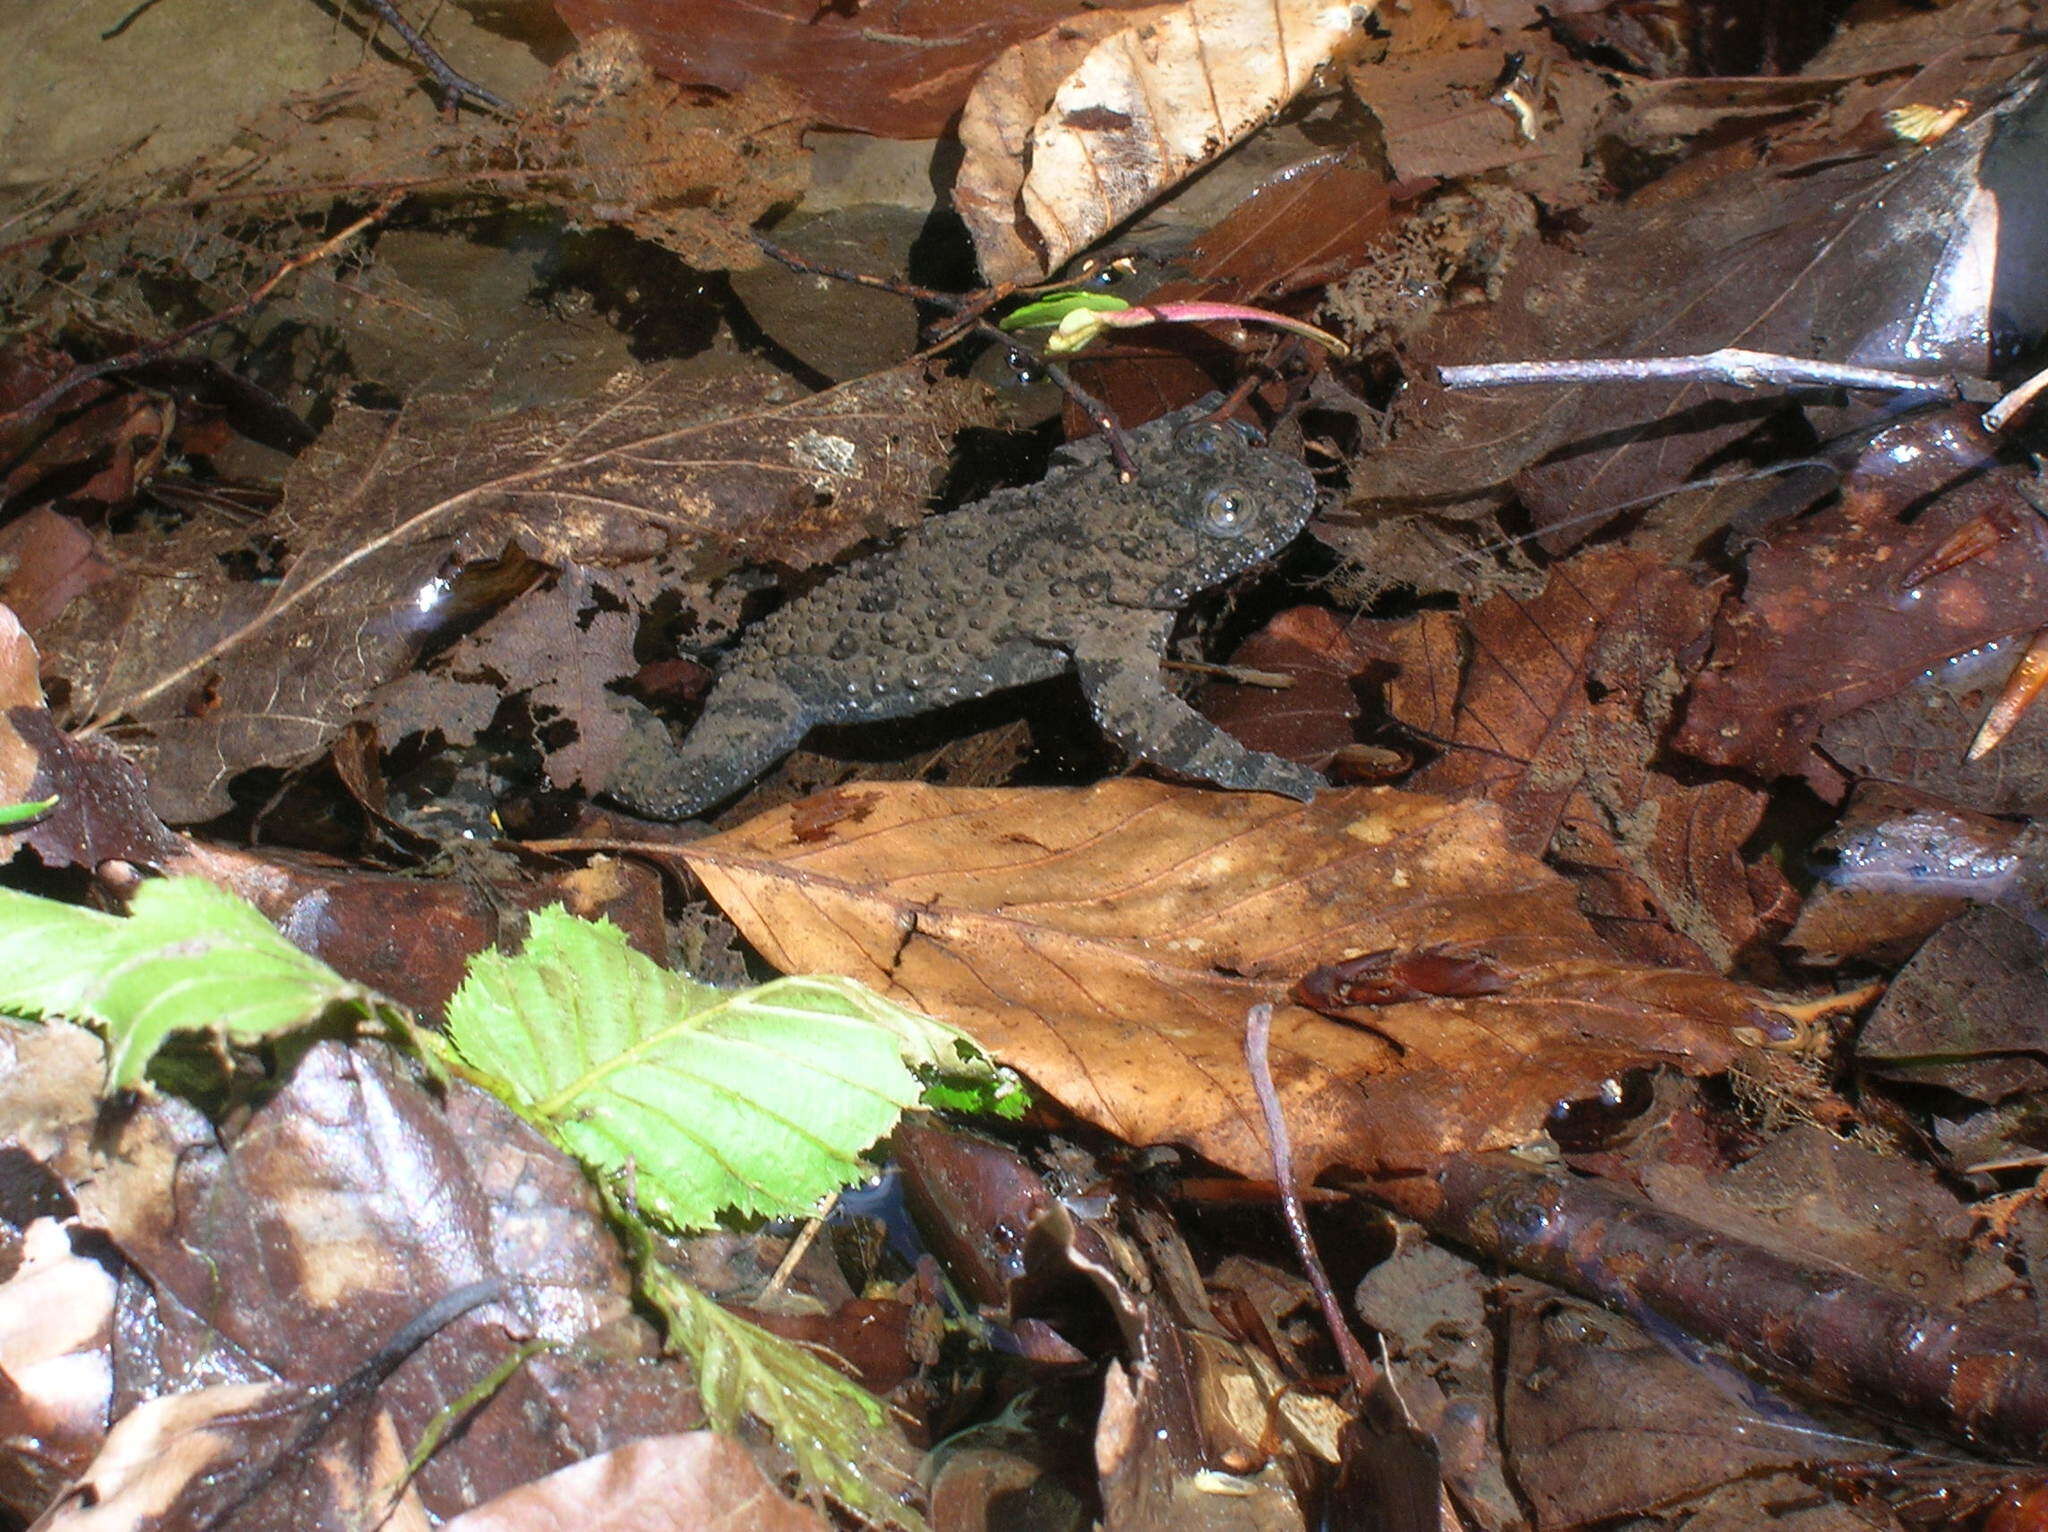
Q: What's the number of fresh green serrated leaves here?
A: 2